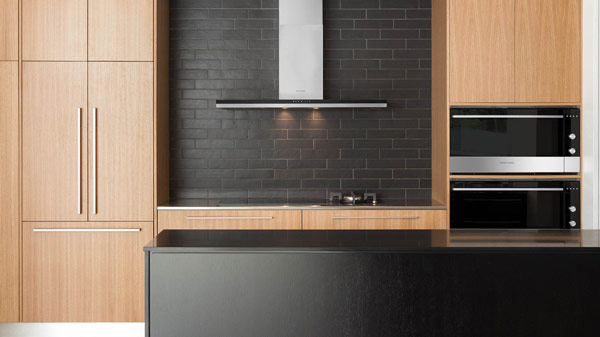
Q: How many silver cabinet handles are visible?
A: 5